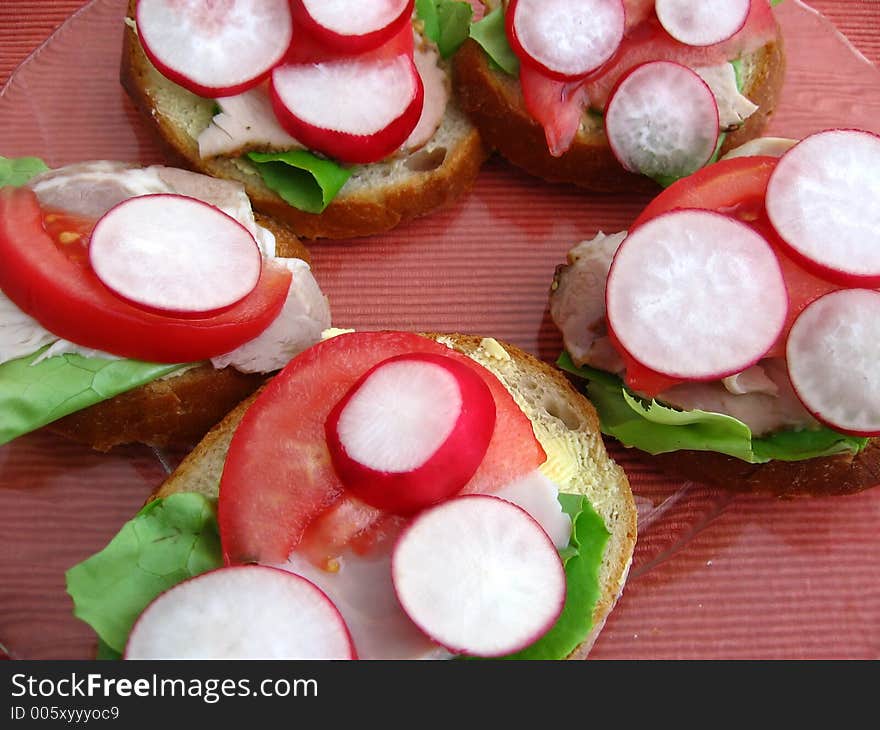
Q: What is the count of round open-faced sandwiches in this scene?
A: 5